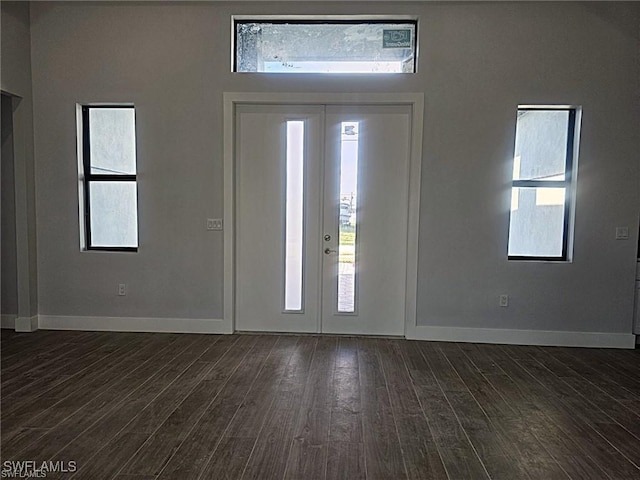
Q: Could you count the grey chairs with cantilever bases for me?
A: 0